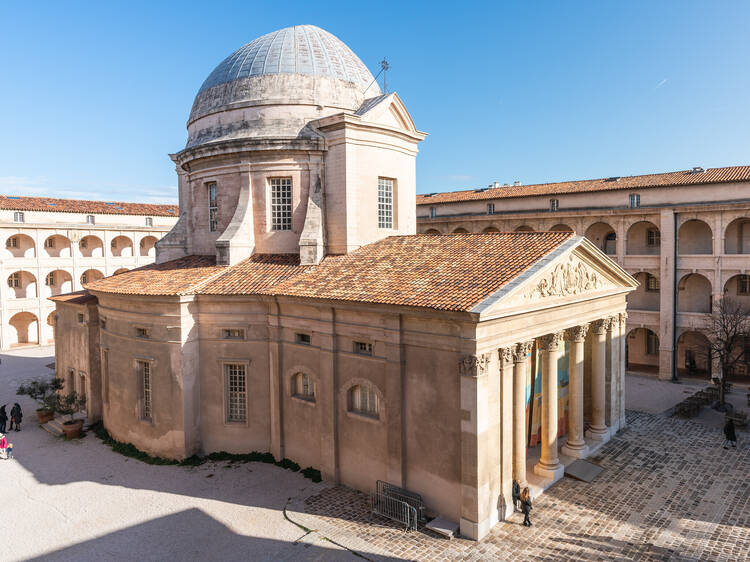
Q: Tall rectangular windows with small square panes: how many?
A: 5